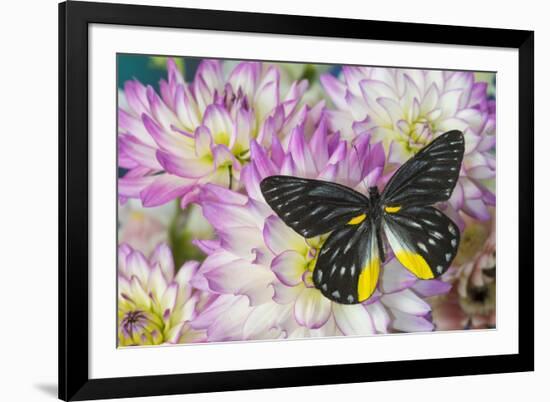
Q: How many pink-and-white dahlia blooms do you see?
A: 4